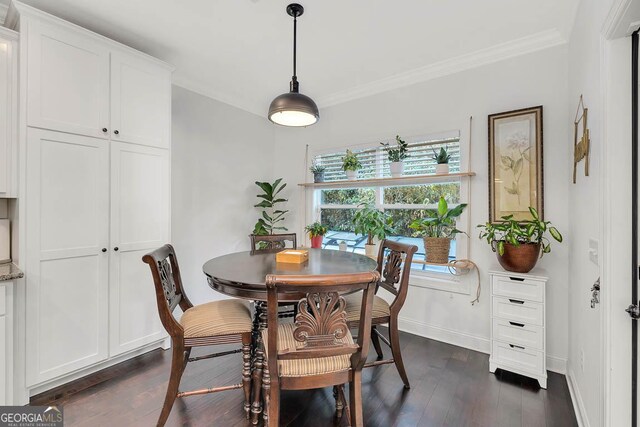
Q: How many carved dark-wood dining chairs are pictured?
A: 4